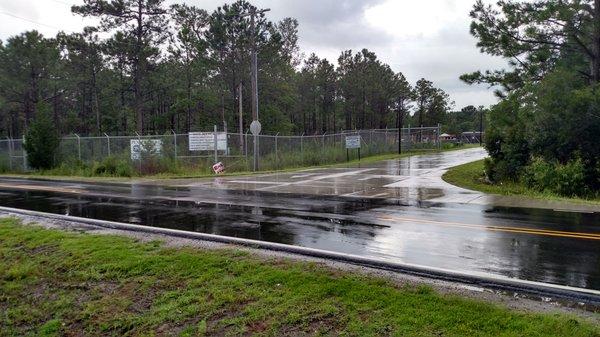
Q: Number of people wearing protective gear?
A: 0